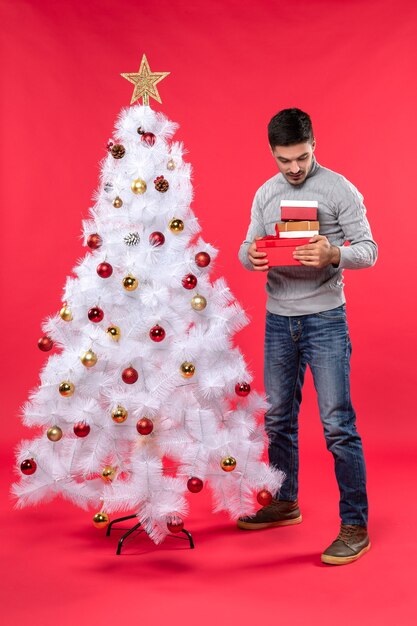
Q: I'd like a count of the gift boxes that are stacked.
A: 3